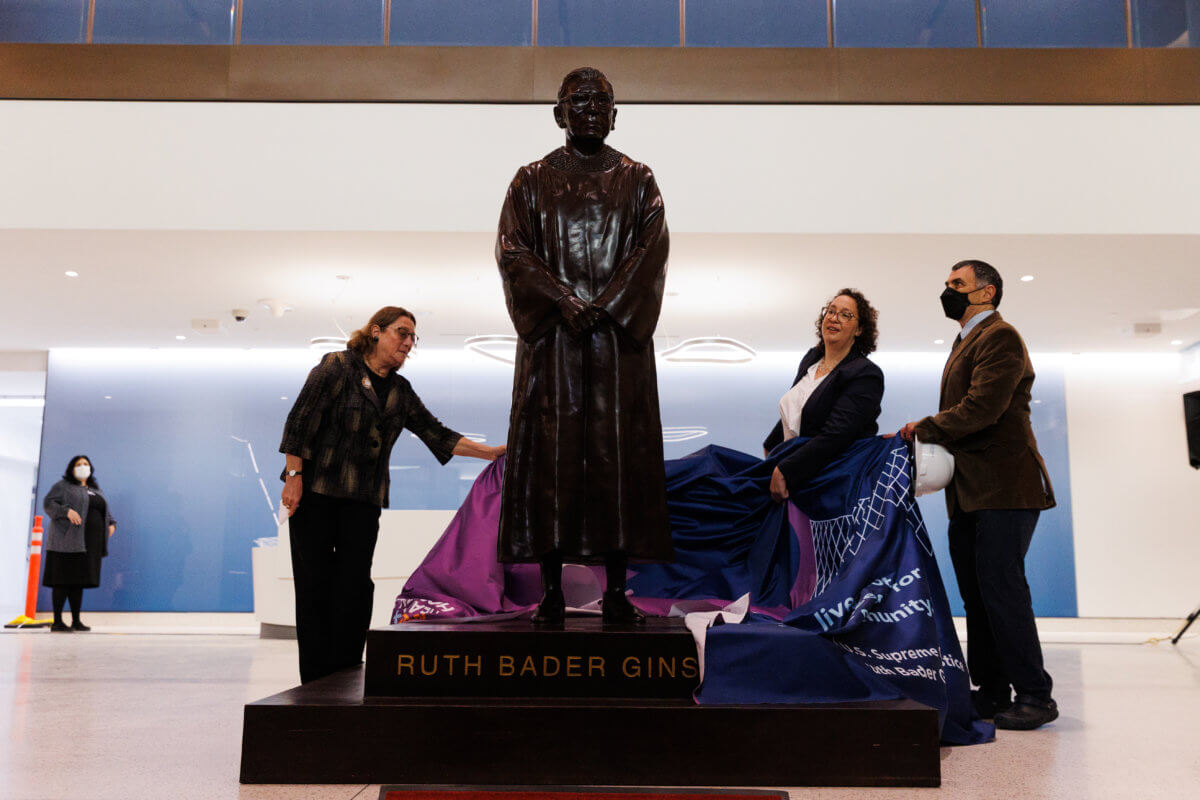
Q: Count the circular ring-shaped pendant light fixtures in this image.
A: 3